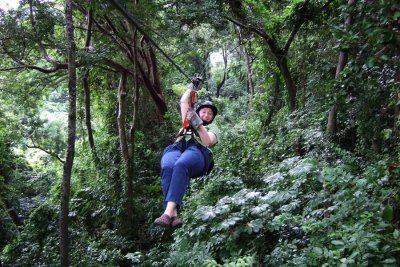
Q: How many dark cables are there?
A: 1